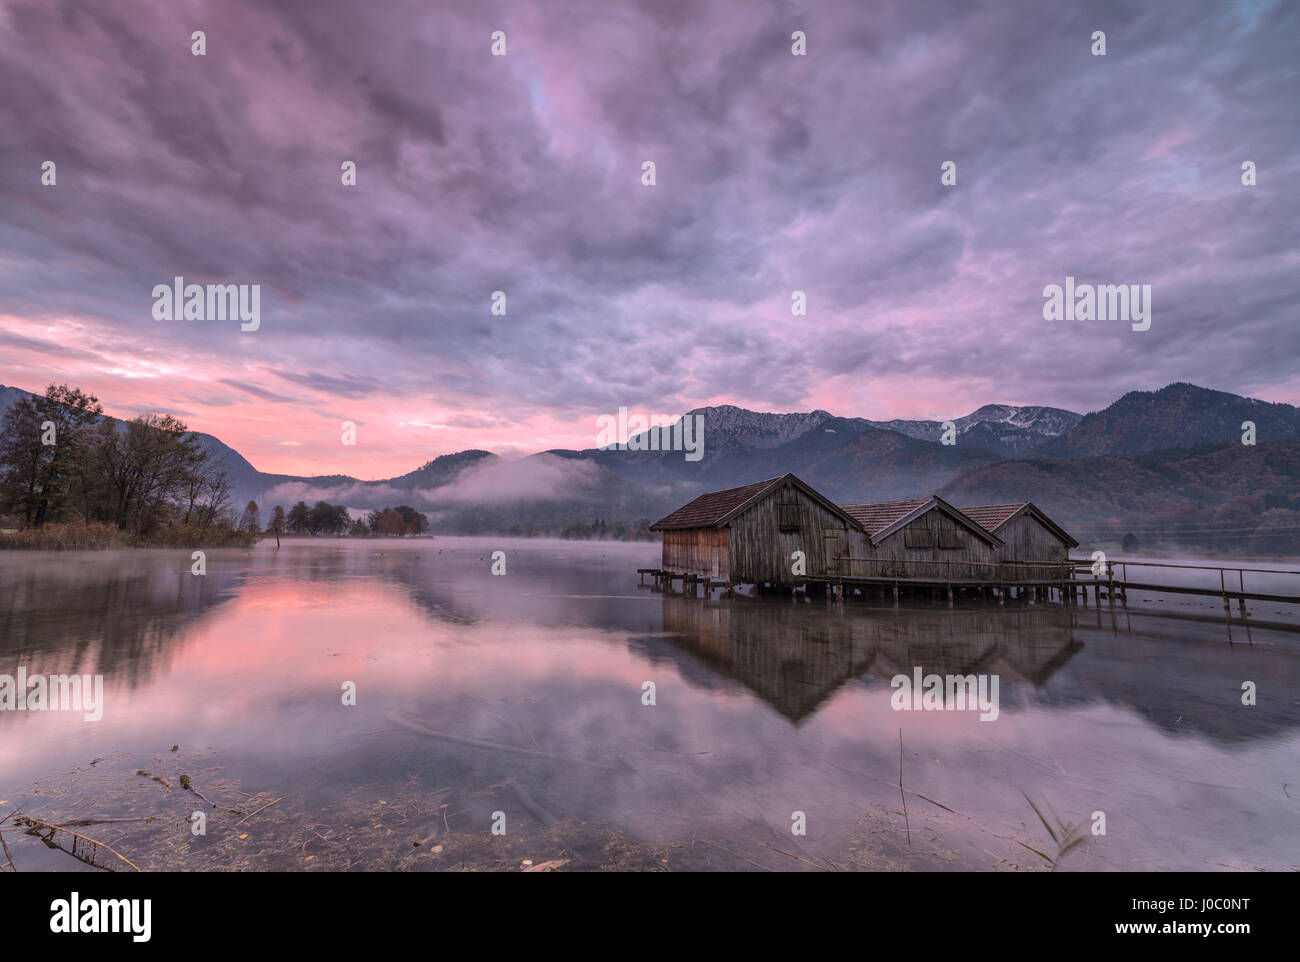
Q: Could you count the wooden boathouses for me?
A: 3